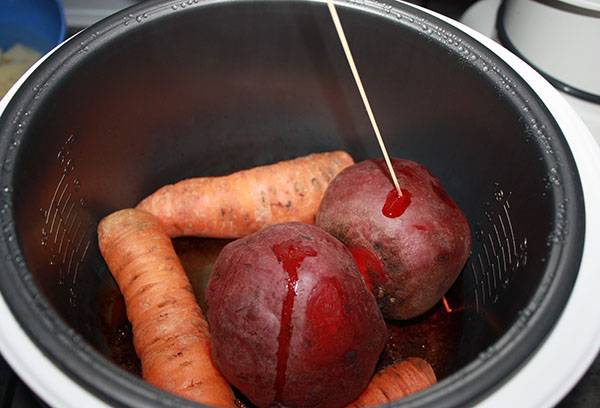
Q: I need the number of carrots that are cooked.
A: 3